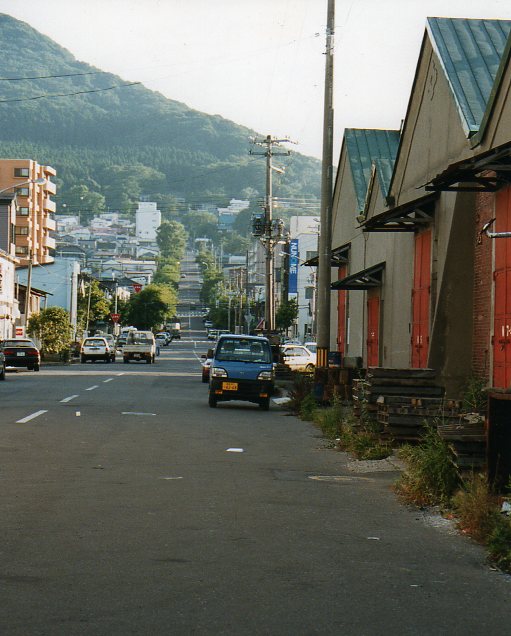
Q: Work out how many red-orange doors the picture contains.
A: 4